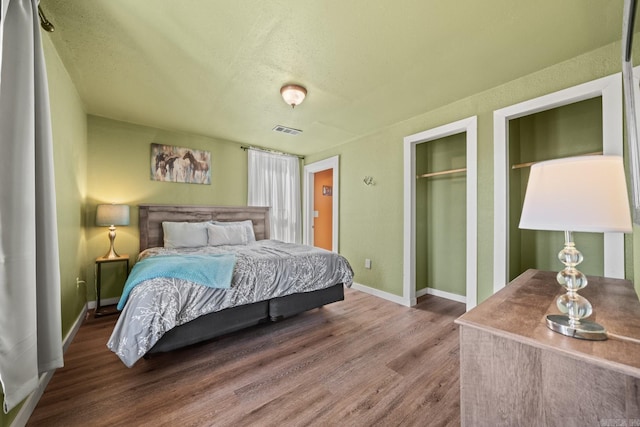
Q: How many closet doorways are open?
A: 2